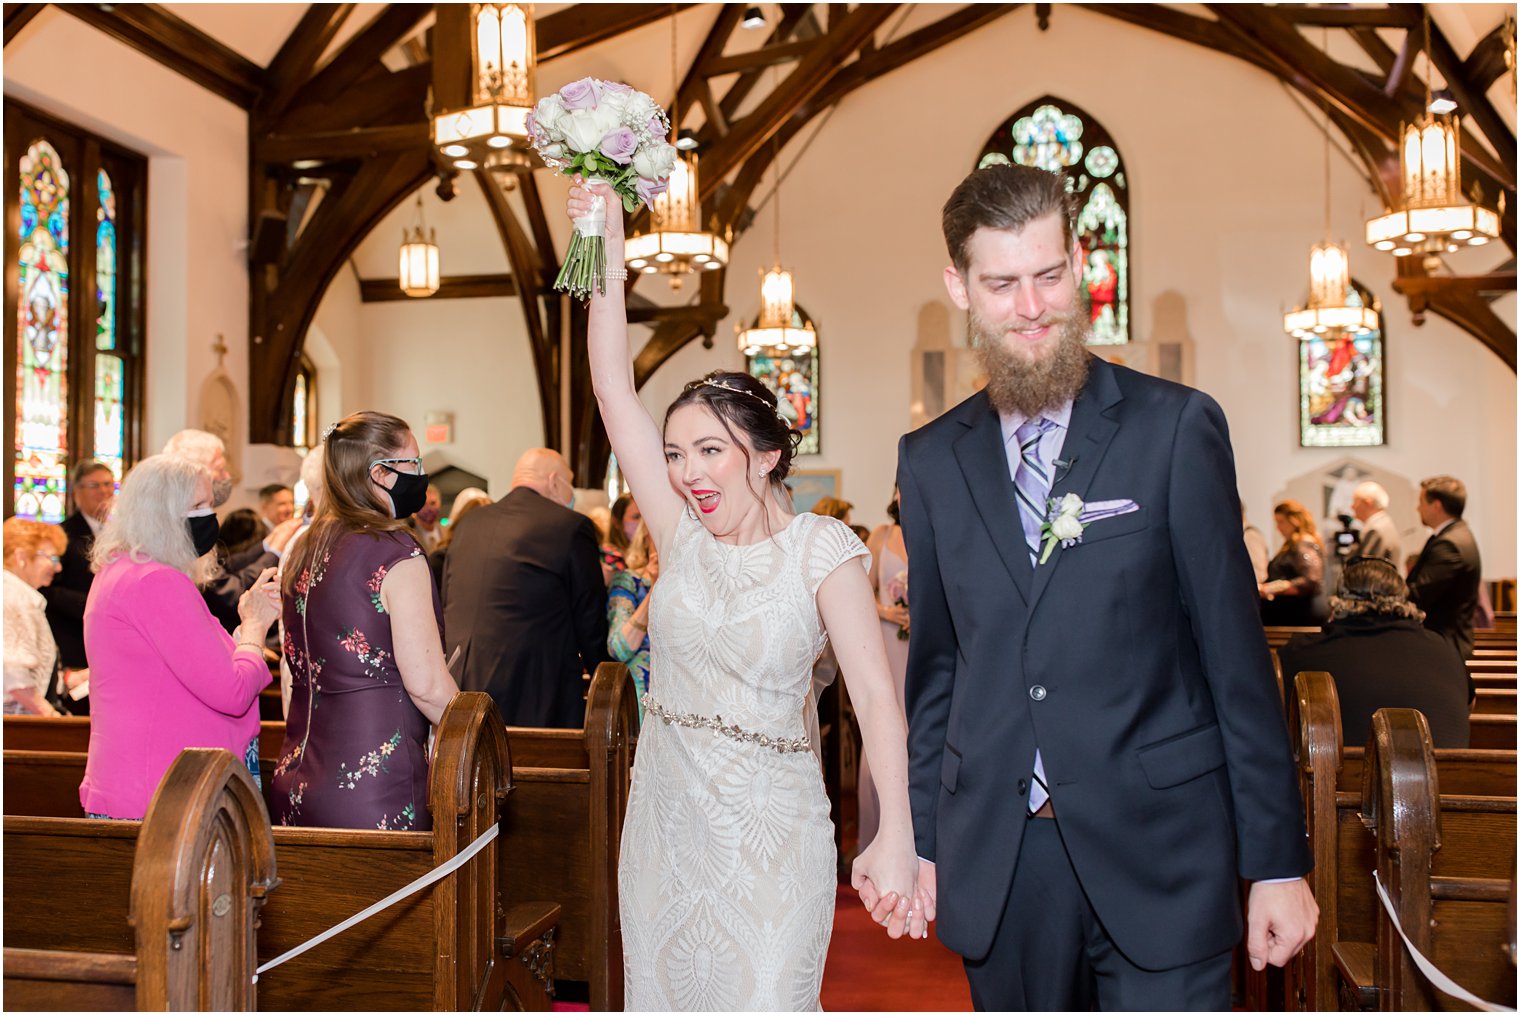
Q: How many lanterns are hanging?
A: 6